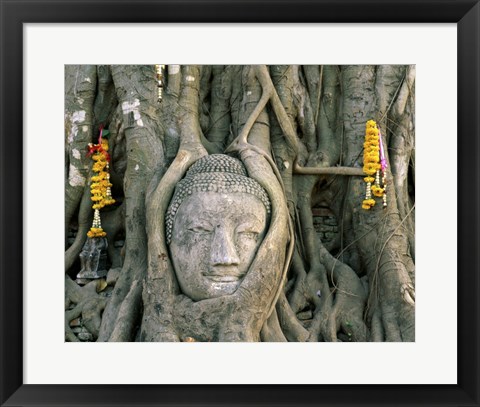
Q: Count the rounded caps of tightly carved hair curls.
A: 1